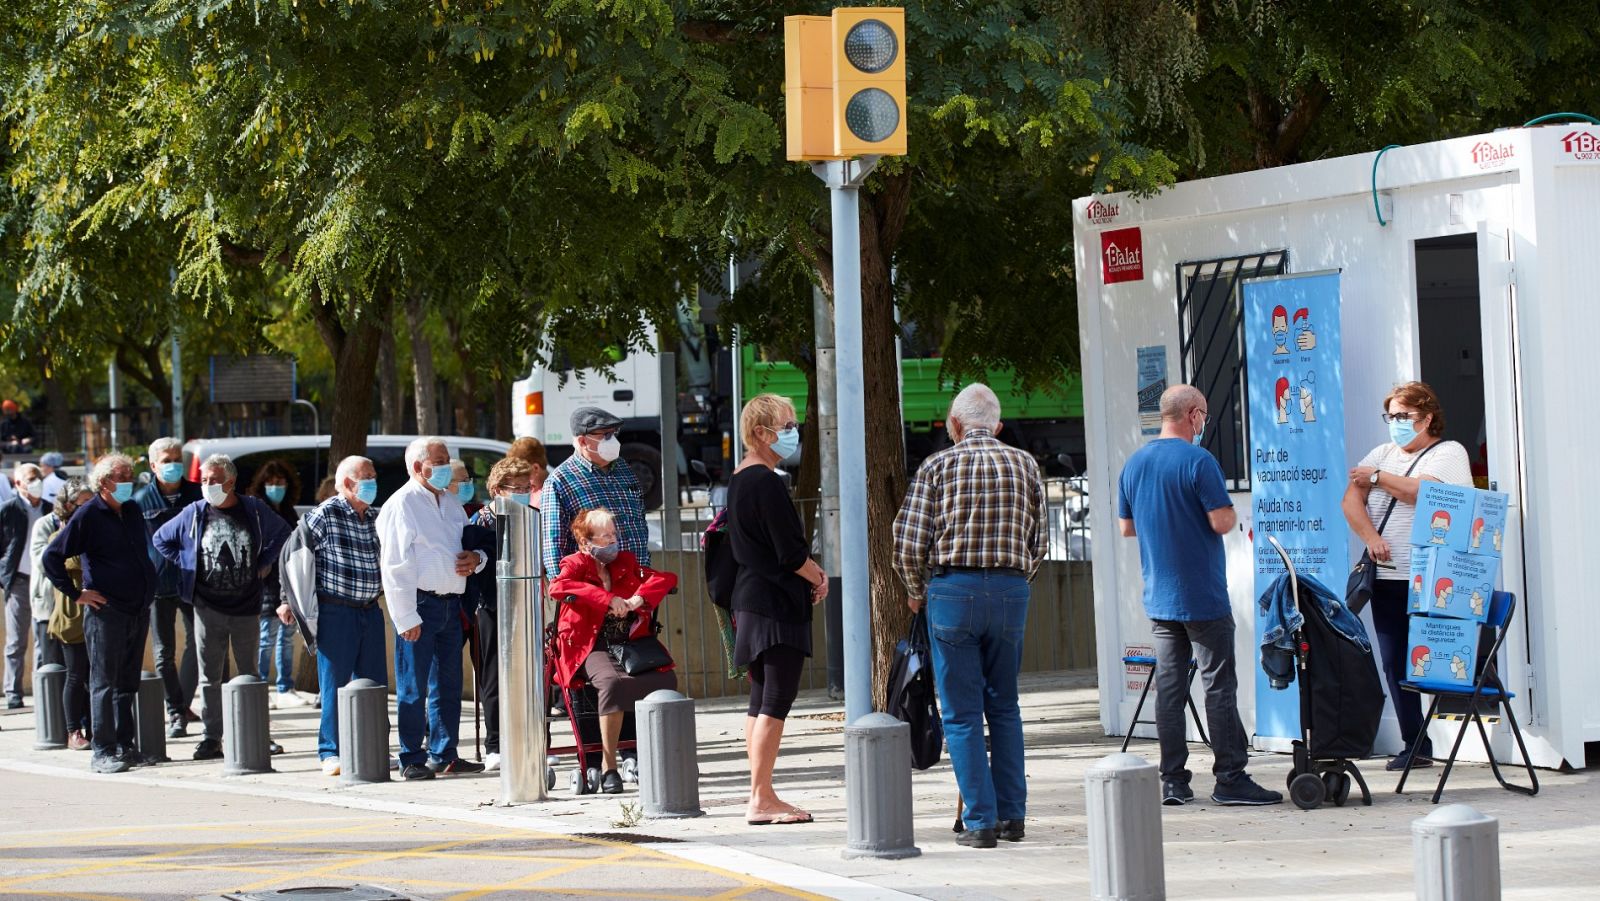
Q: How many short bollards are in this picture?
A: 8